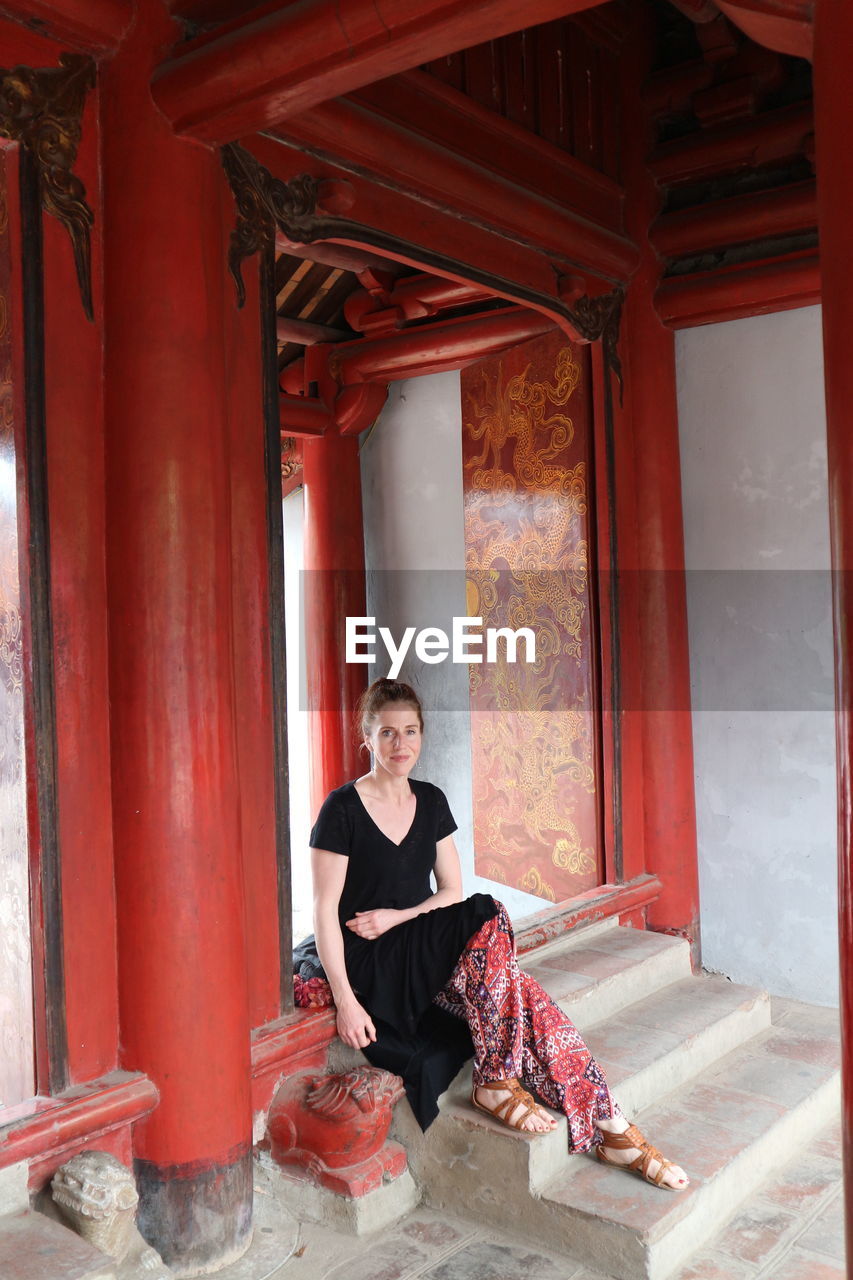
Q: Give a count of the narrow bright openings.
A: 1